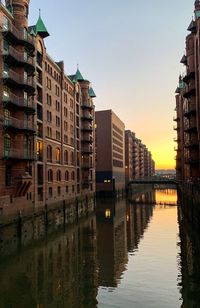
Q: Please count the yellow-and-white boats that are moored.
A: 0